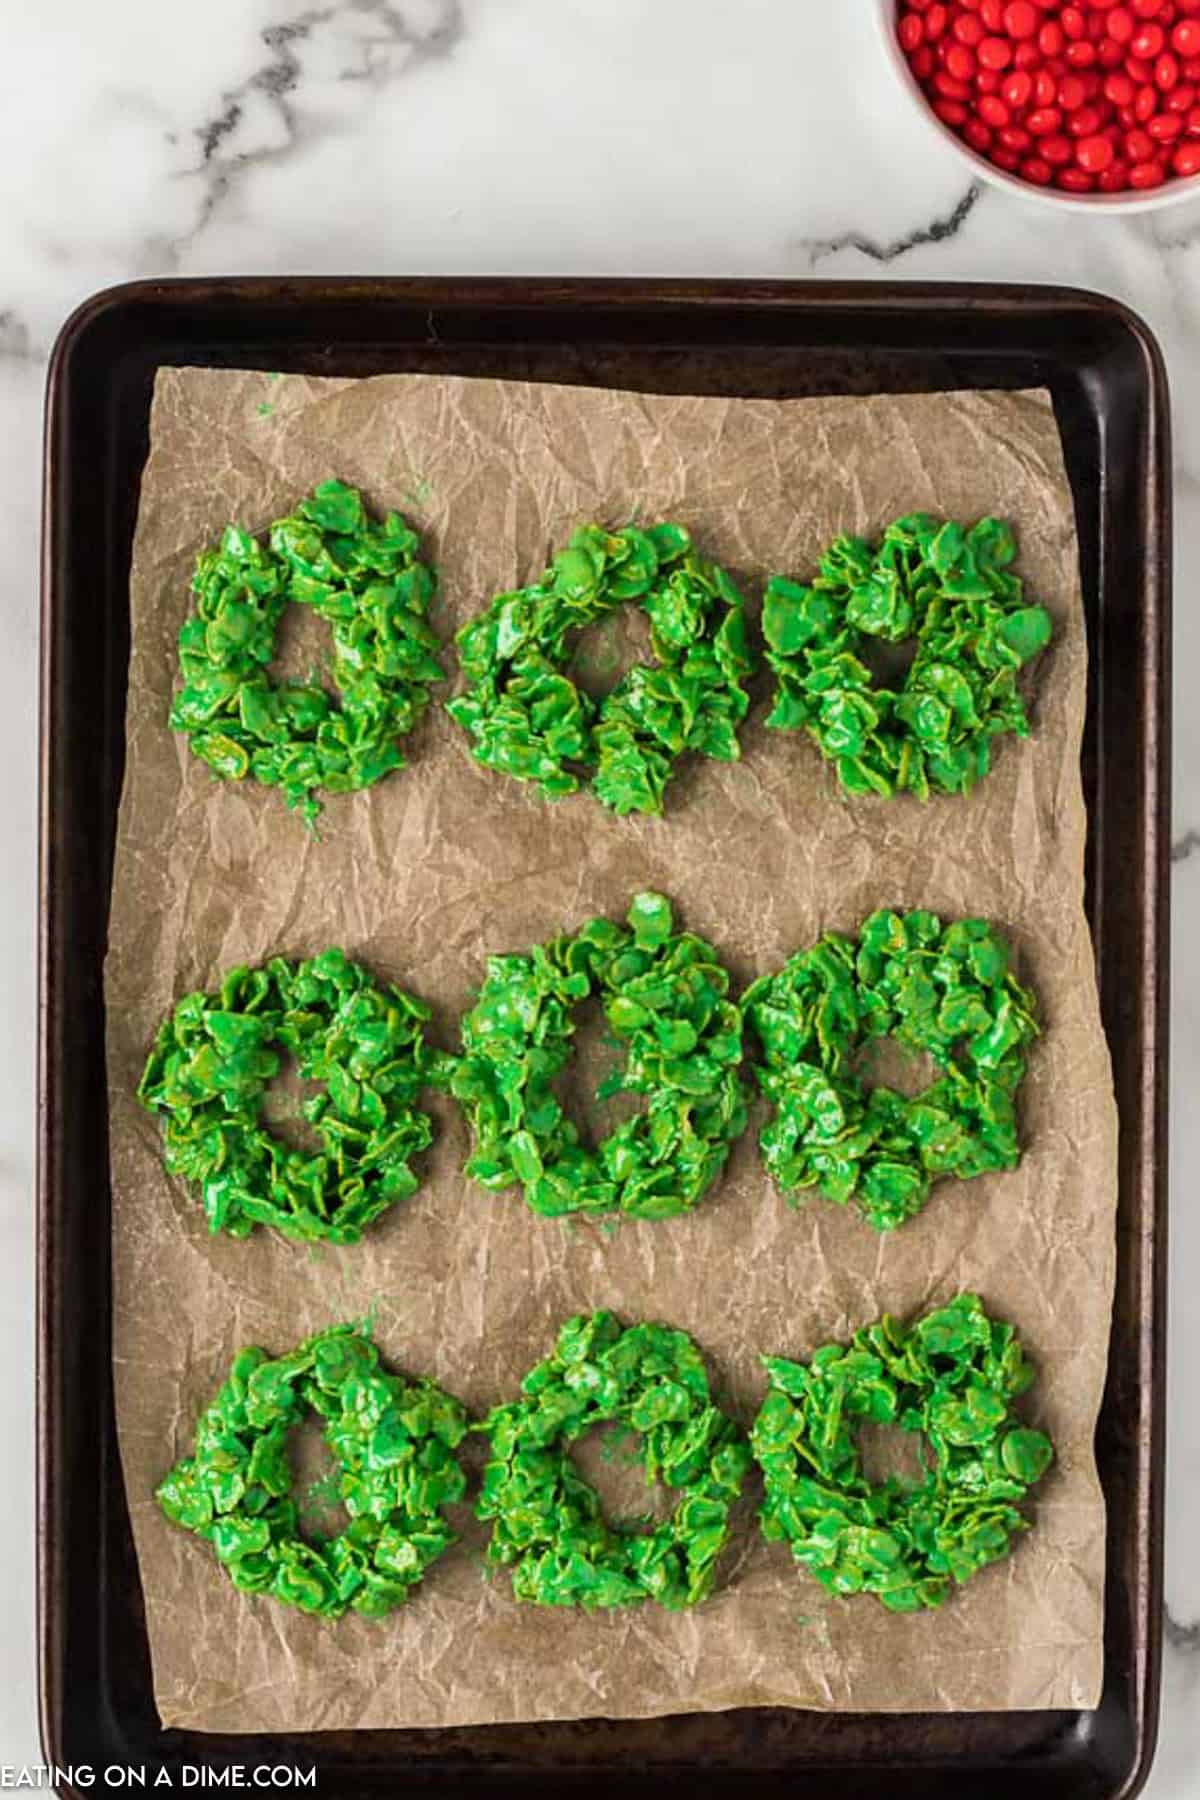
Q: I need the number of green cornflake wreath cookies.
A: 9